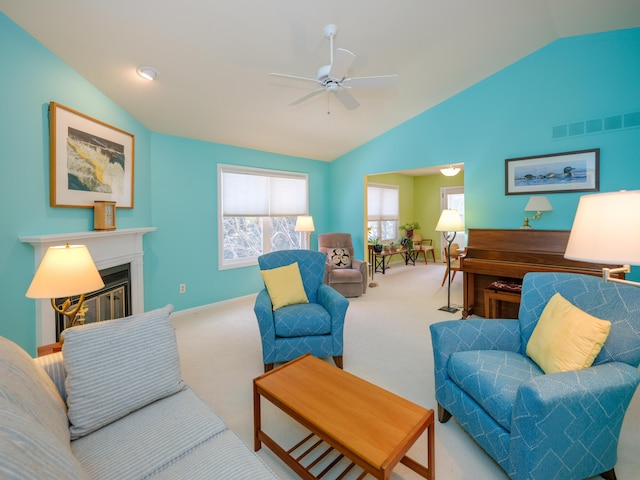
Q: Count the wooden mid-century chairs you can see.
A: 2